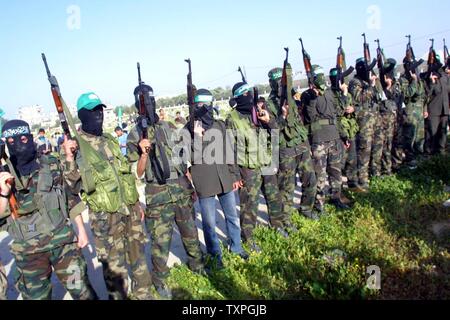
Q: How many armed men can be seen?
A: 13